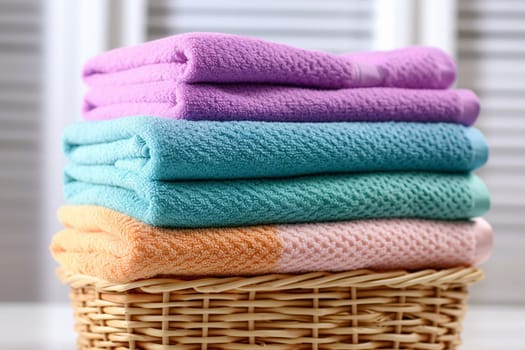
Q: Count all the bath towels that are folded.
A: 5